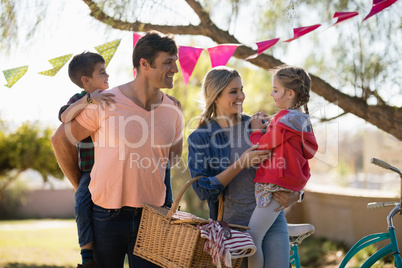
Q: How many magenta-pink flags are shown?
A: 7